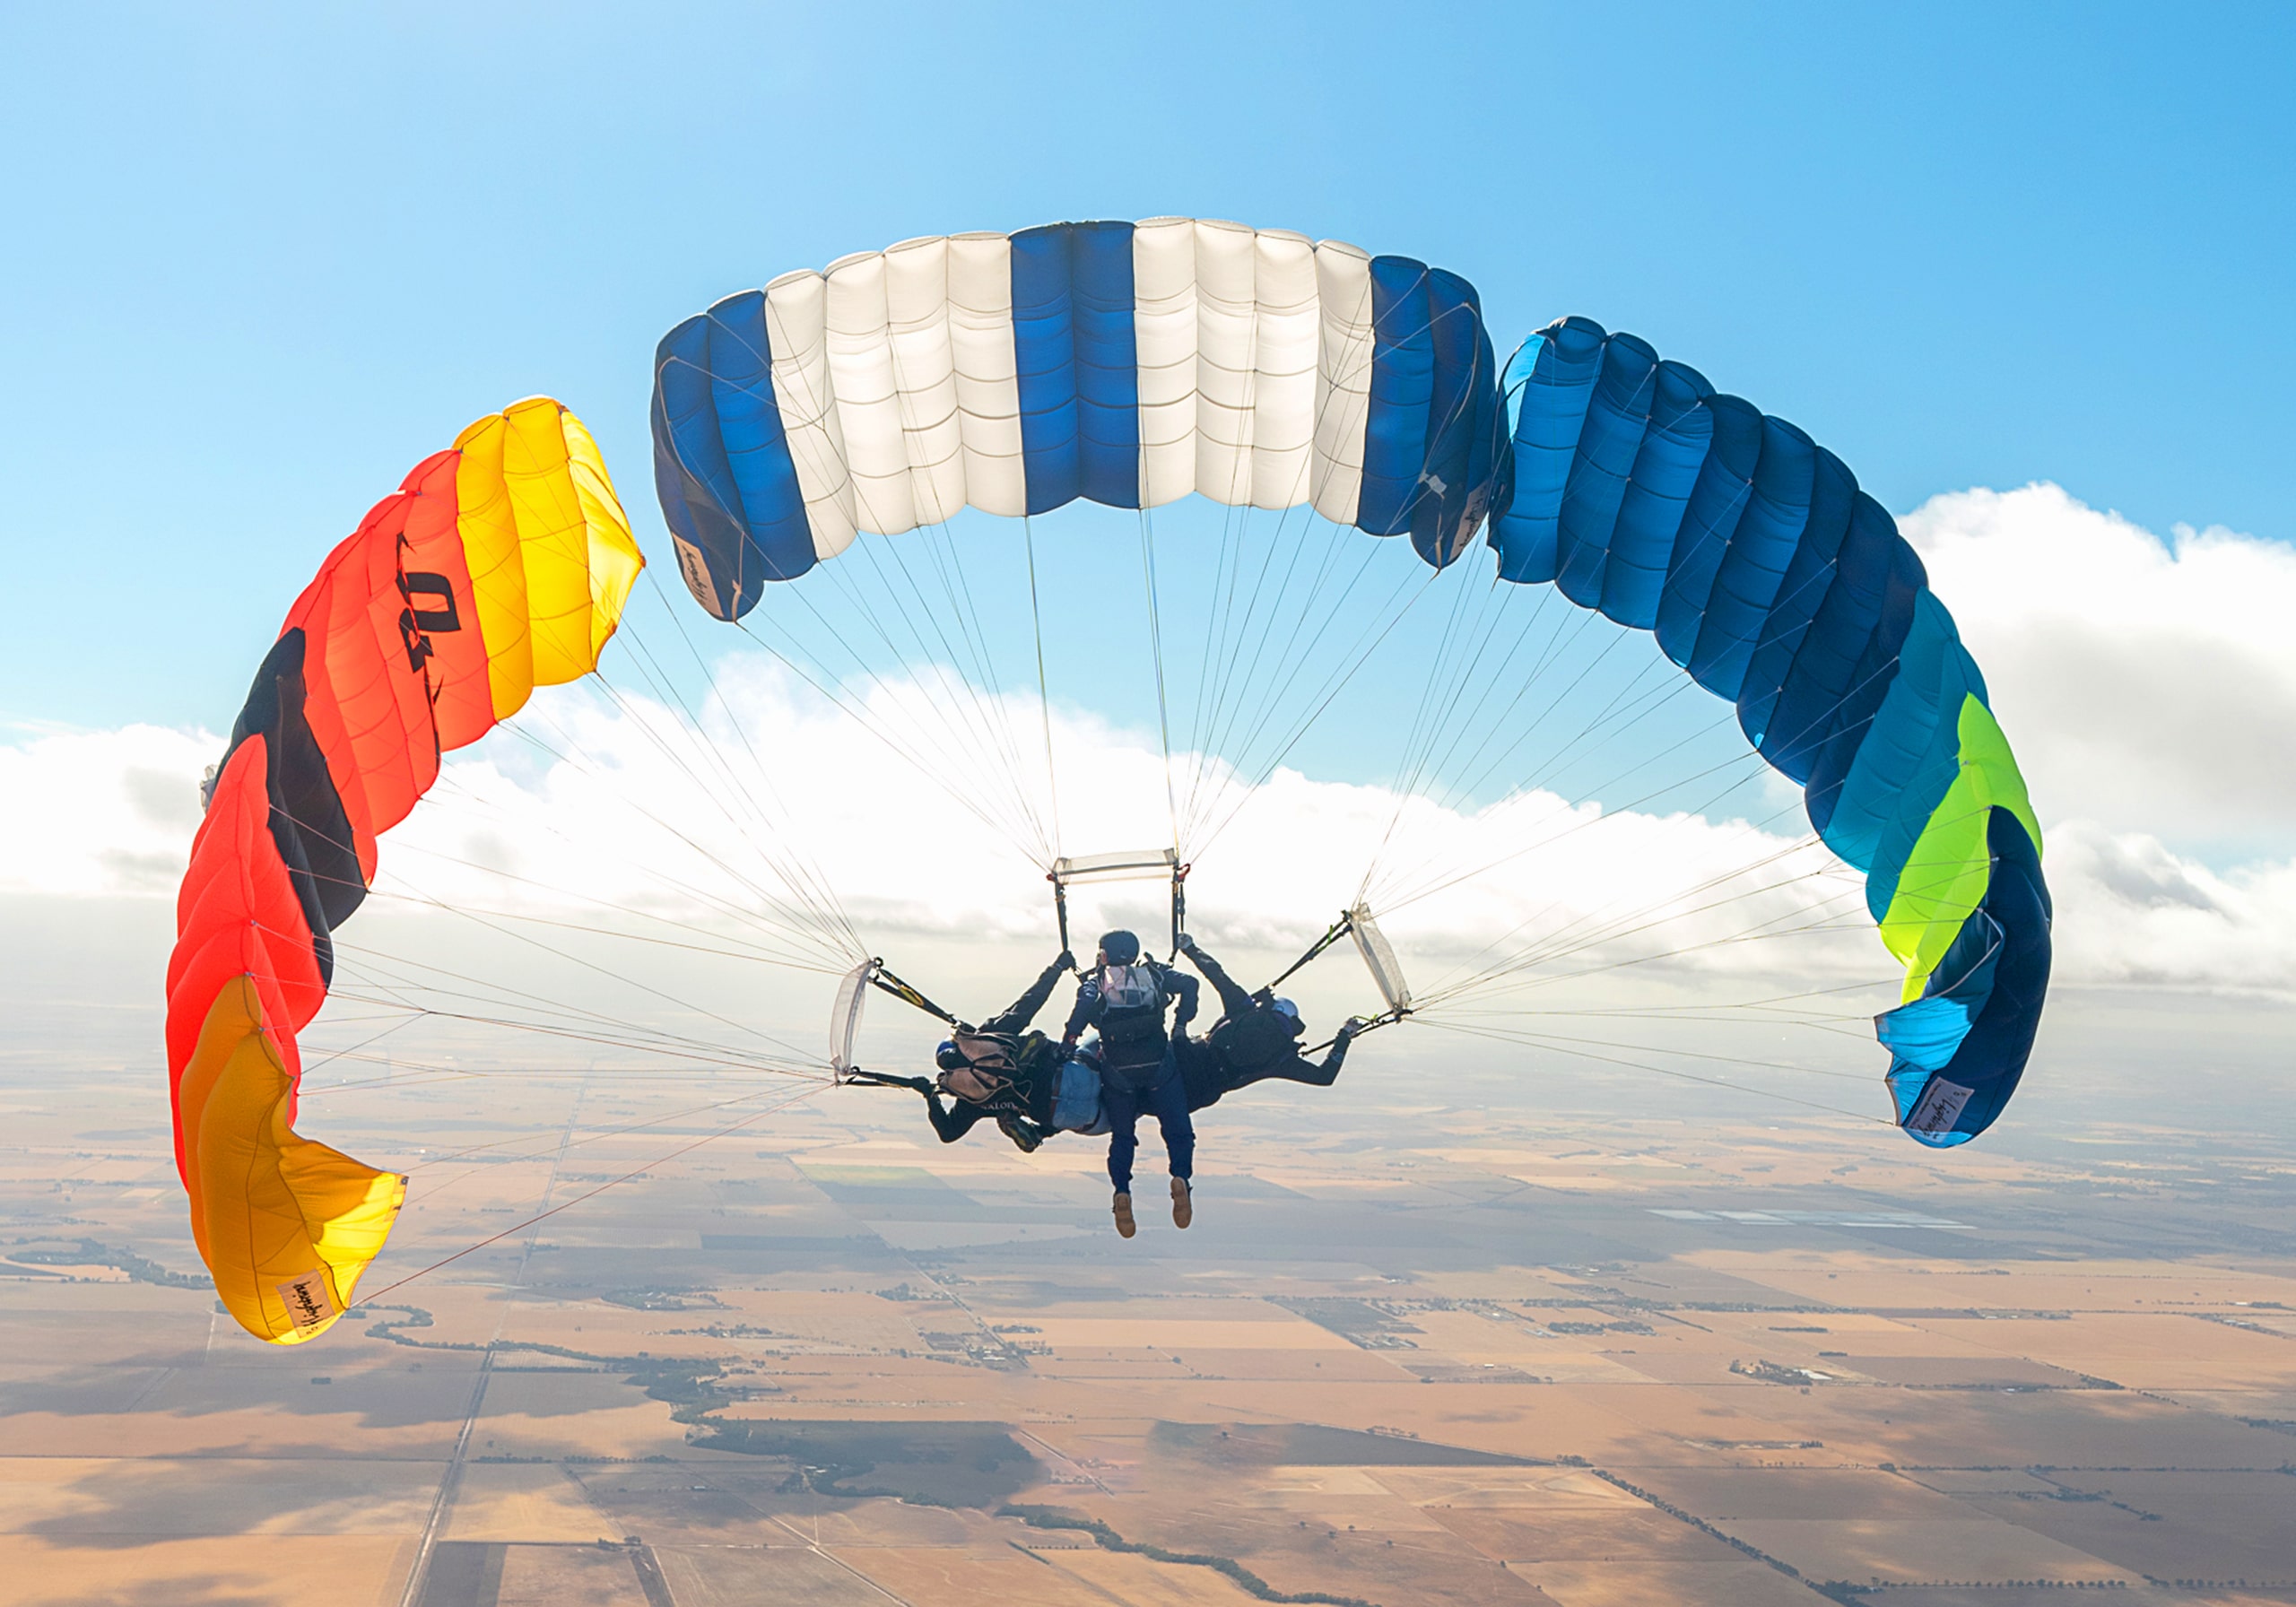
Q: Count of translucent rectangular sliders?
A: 3